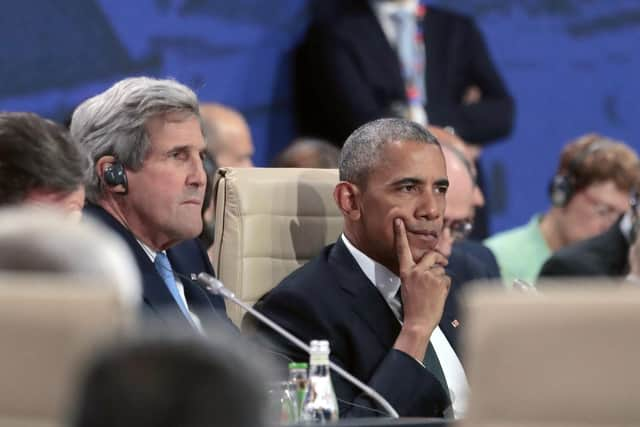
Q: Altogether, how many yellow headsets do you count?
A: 0